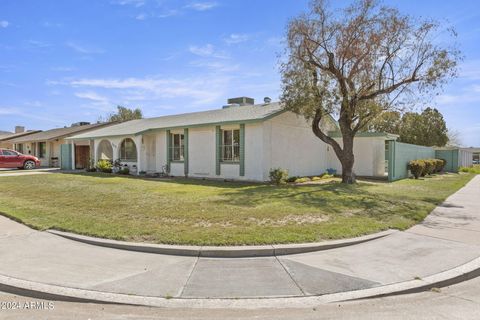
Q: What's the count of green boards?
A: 4